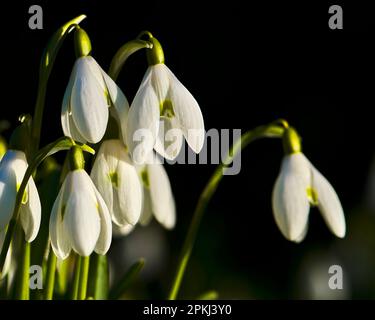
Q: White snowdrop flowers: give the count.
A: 7